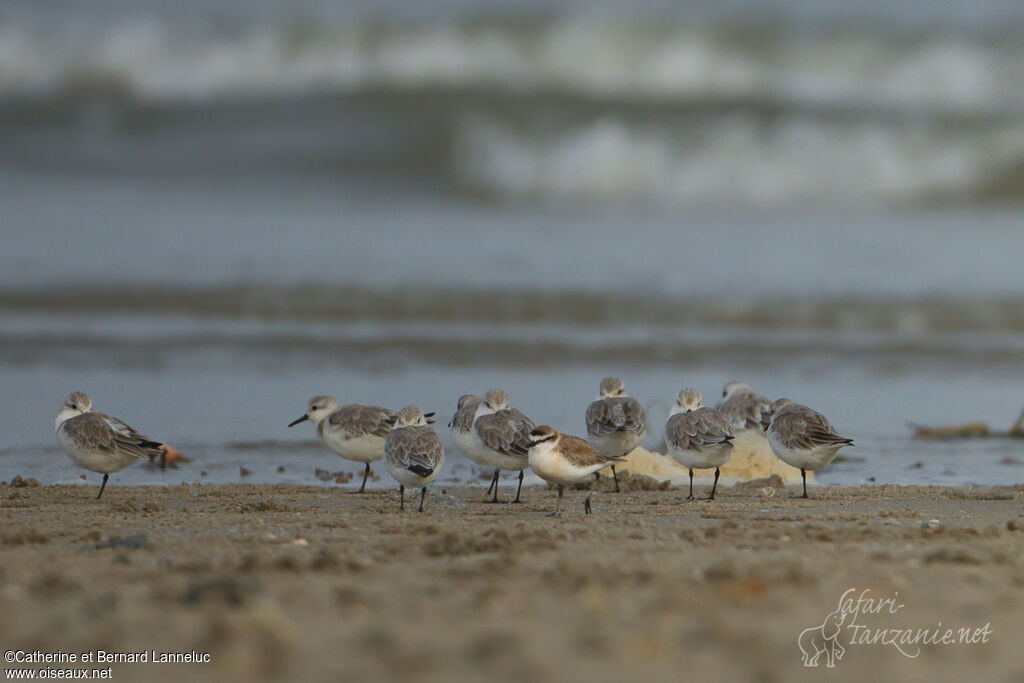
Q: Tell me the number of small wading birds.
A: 10